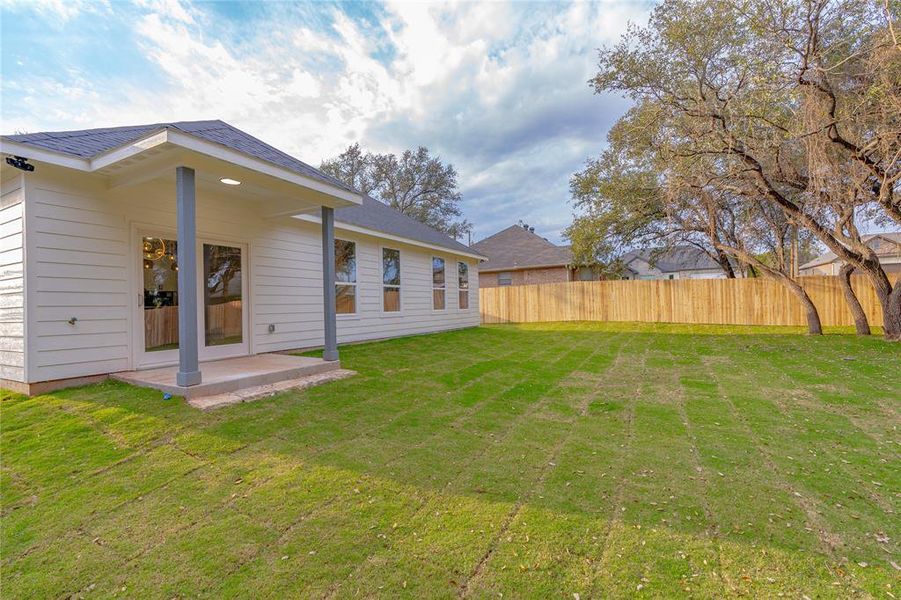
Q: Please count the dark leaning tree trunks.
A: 3